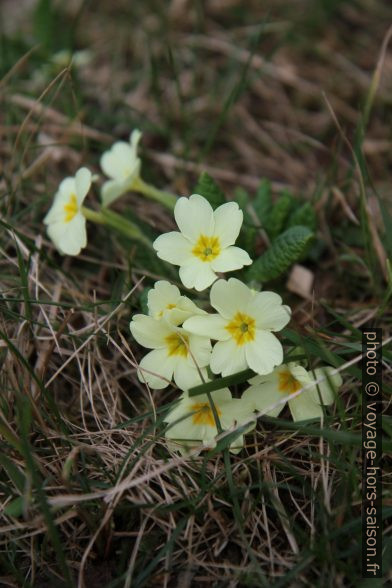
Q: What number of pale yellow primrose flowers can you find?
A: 8